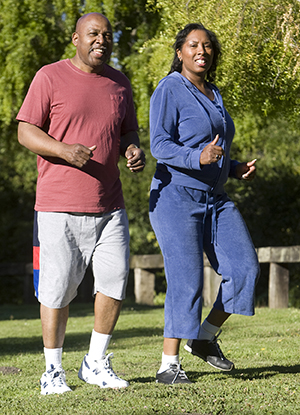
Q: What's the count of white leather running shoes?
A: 2